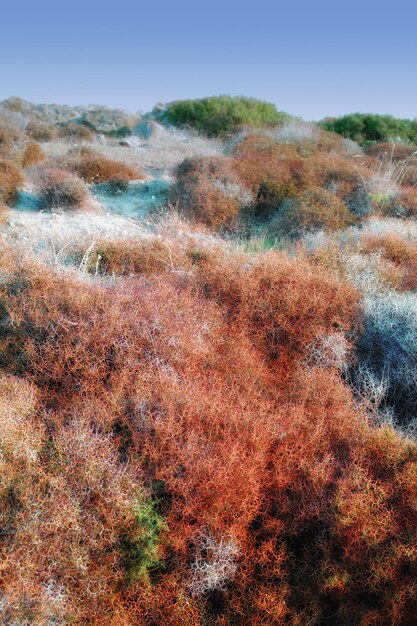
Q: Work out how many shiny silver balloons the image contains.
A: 0